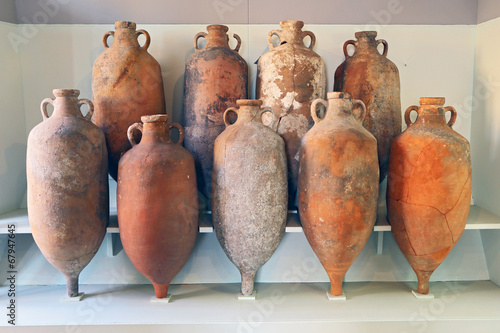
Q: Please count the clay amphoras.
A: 9